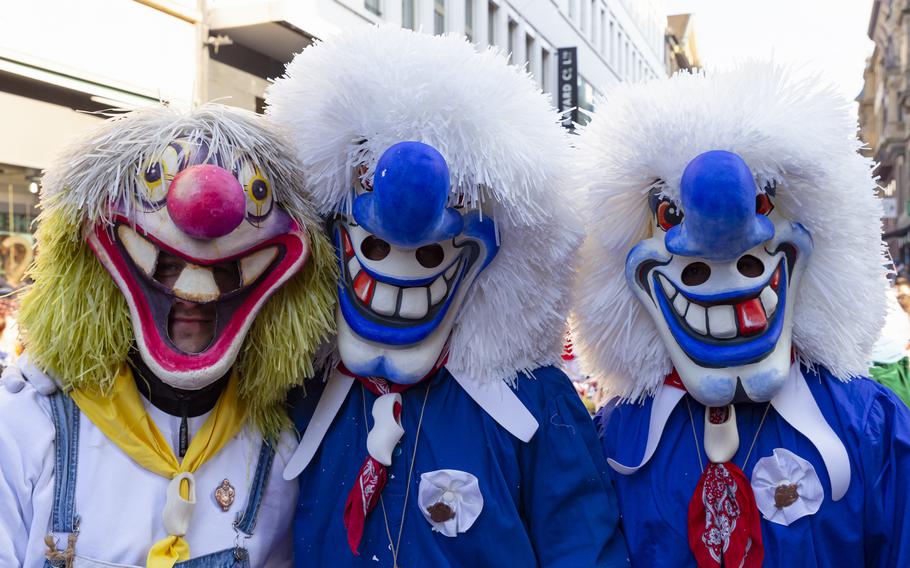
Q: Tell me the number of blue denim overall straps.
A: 2